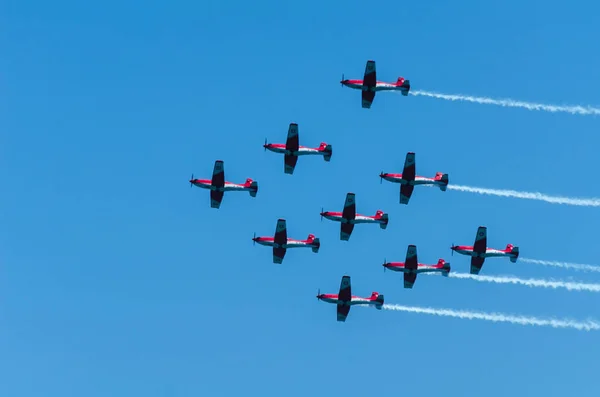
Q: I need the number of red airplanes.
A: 9